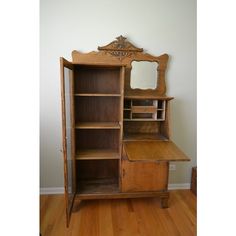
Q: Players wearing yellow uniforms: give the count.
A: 0